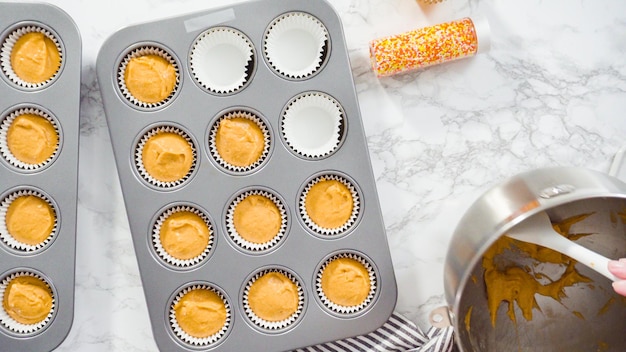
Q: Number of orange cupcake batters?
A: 13